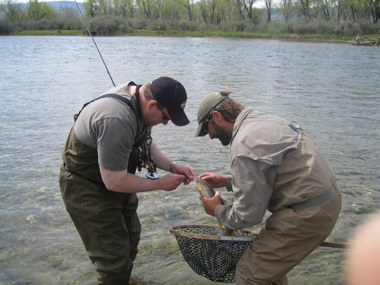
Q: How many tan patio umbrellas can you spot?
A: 0